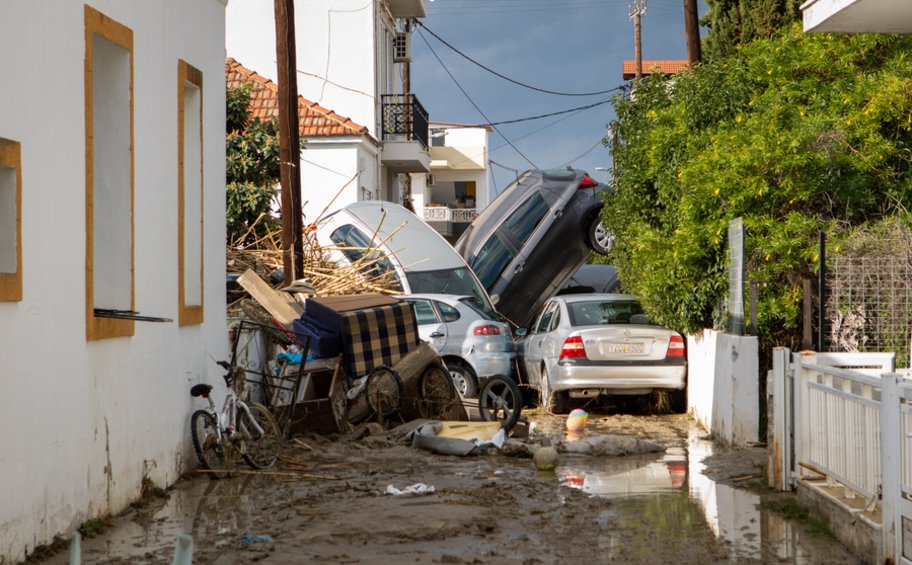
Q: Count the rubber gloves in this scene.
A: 0